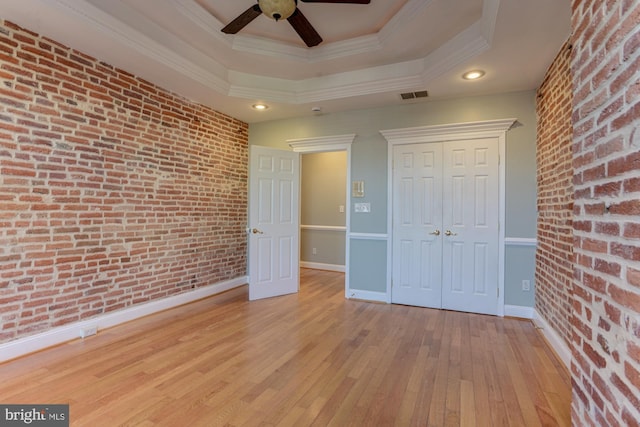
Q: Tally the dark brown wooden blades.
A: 3